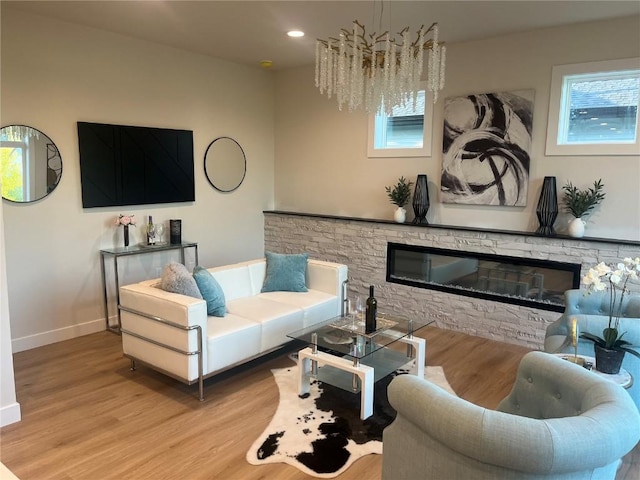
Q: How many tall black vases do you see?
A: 2